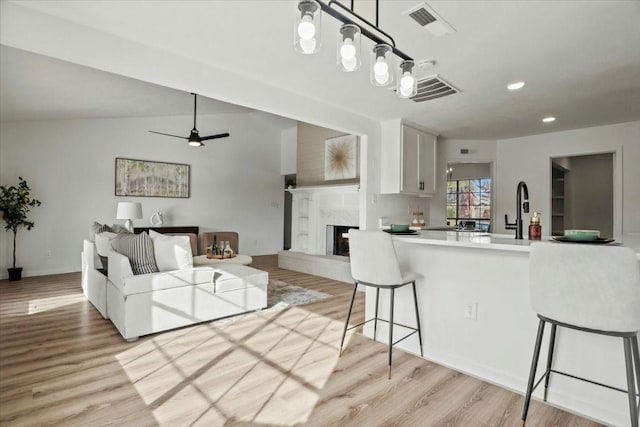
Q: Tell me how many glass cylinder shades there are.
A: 4